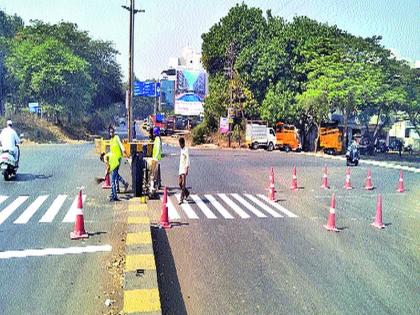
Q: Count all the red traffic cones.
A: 12